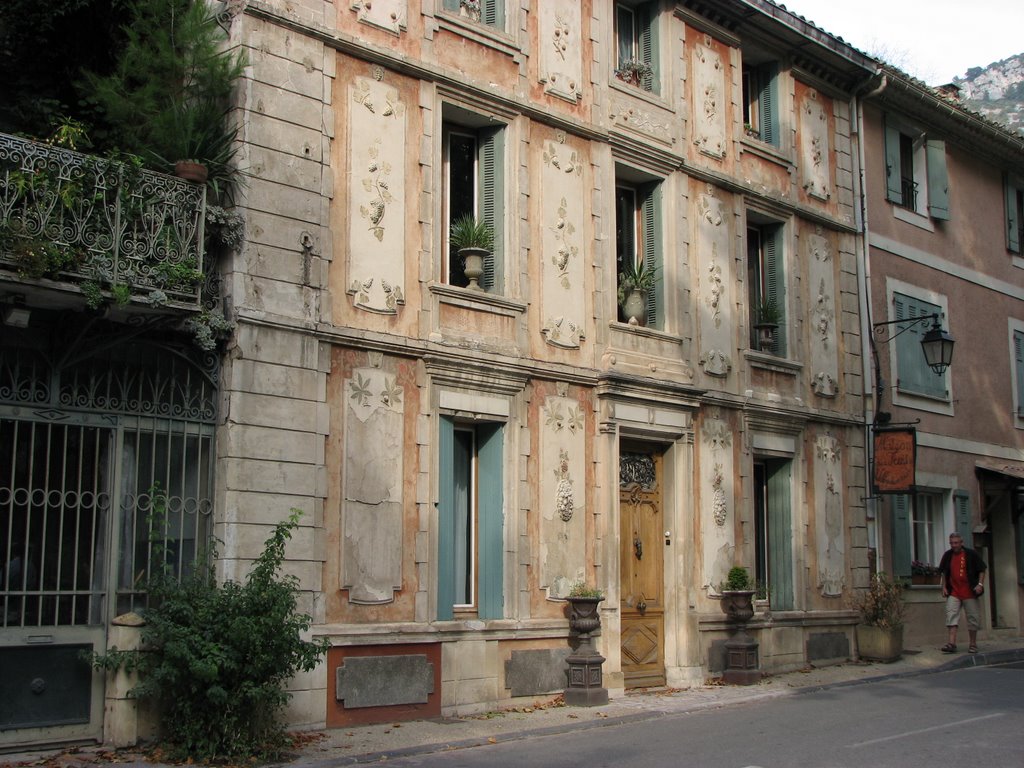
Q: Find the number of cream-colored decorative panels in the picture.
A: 12